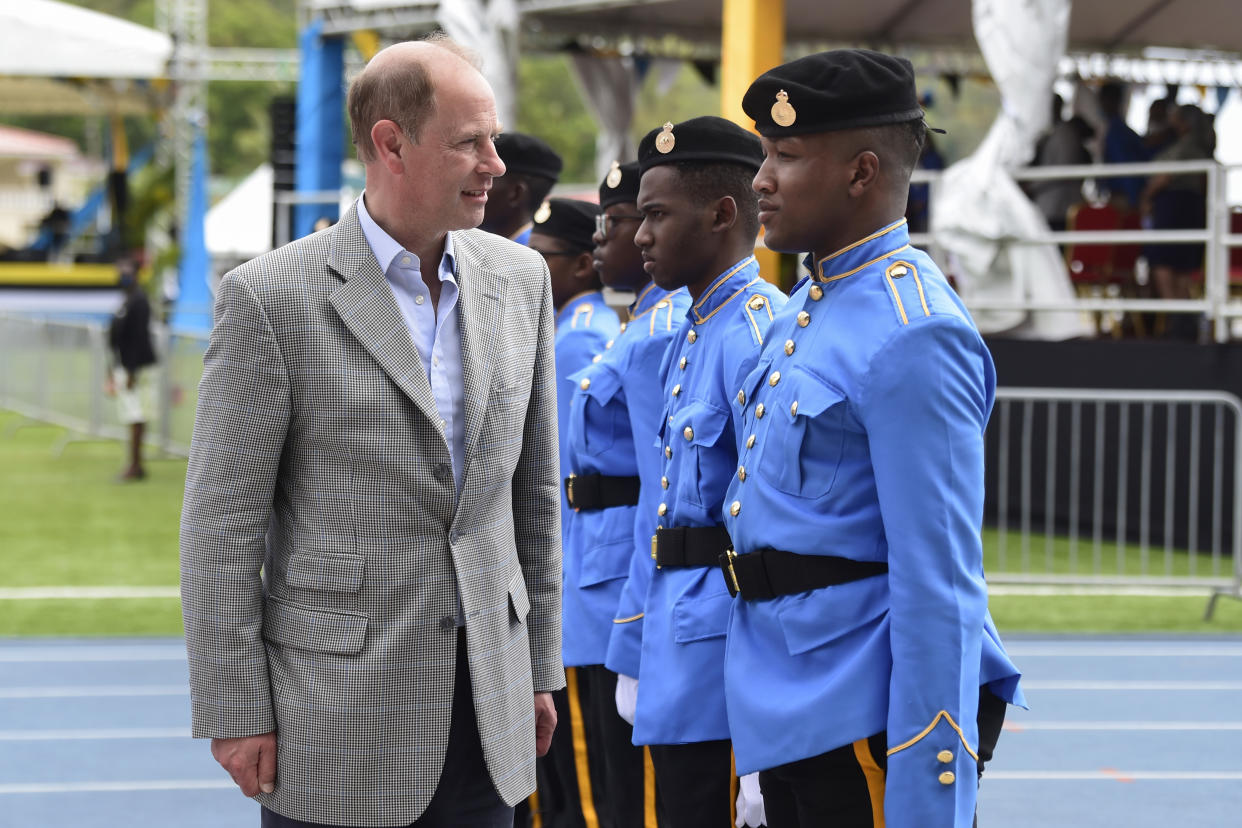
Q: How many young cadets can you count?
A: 5